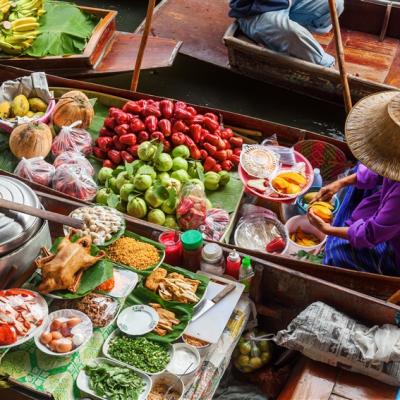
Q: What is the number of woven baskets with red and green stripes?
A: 1